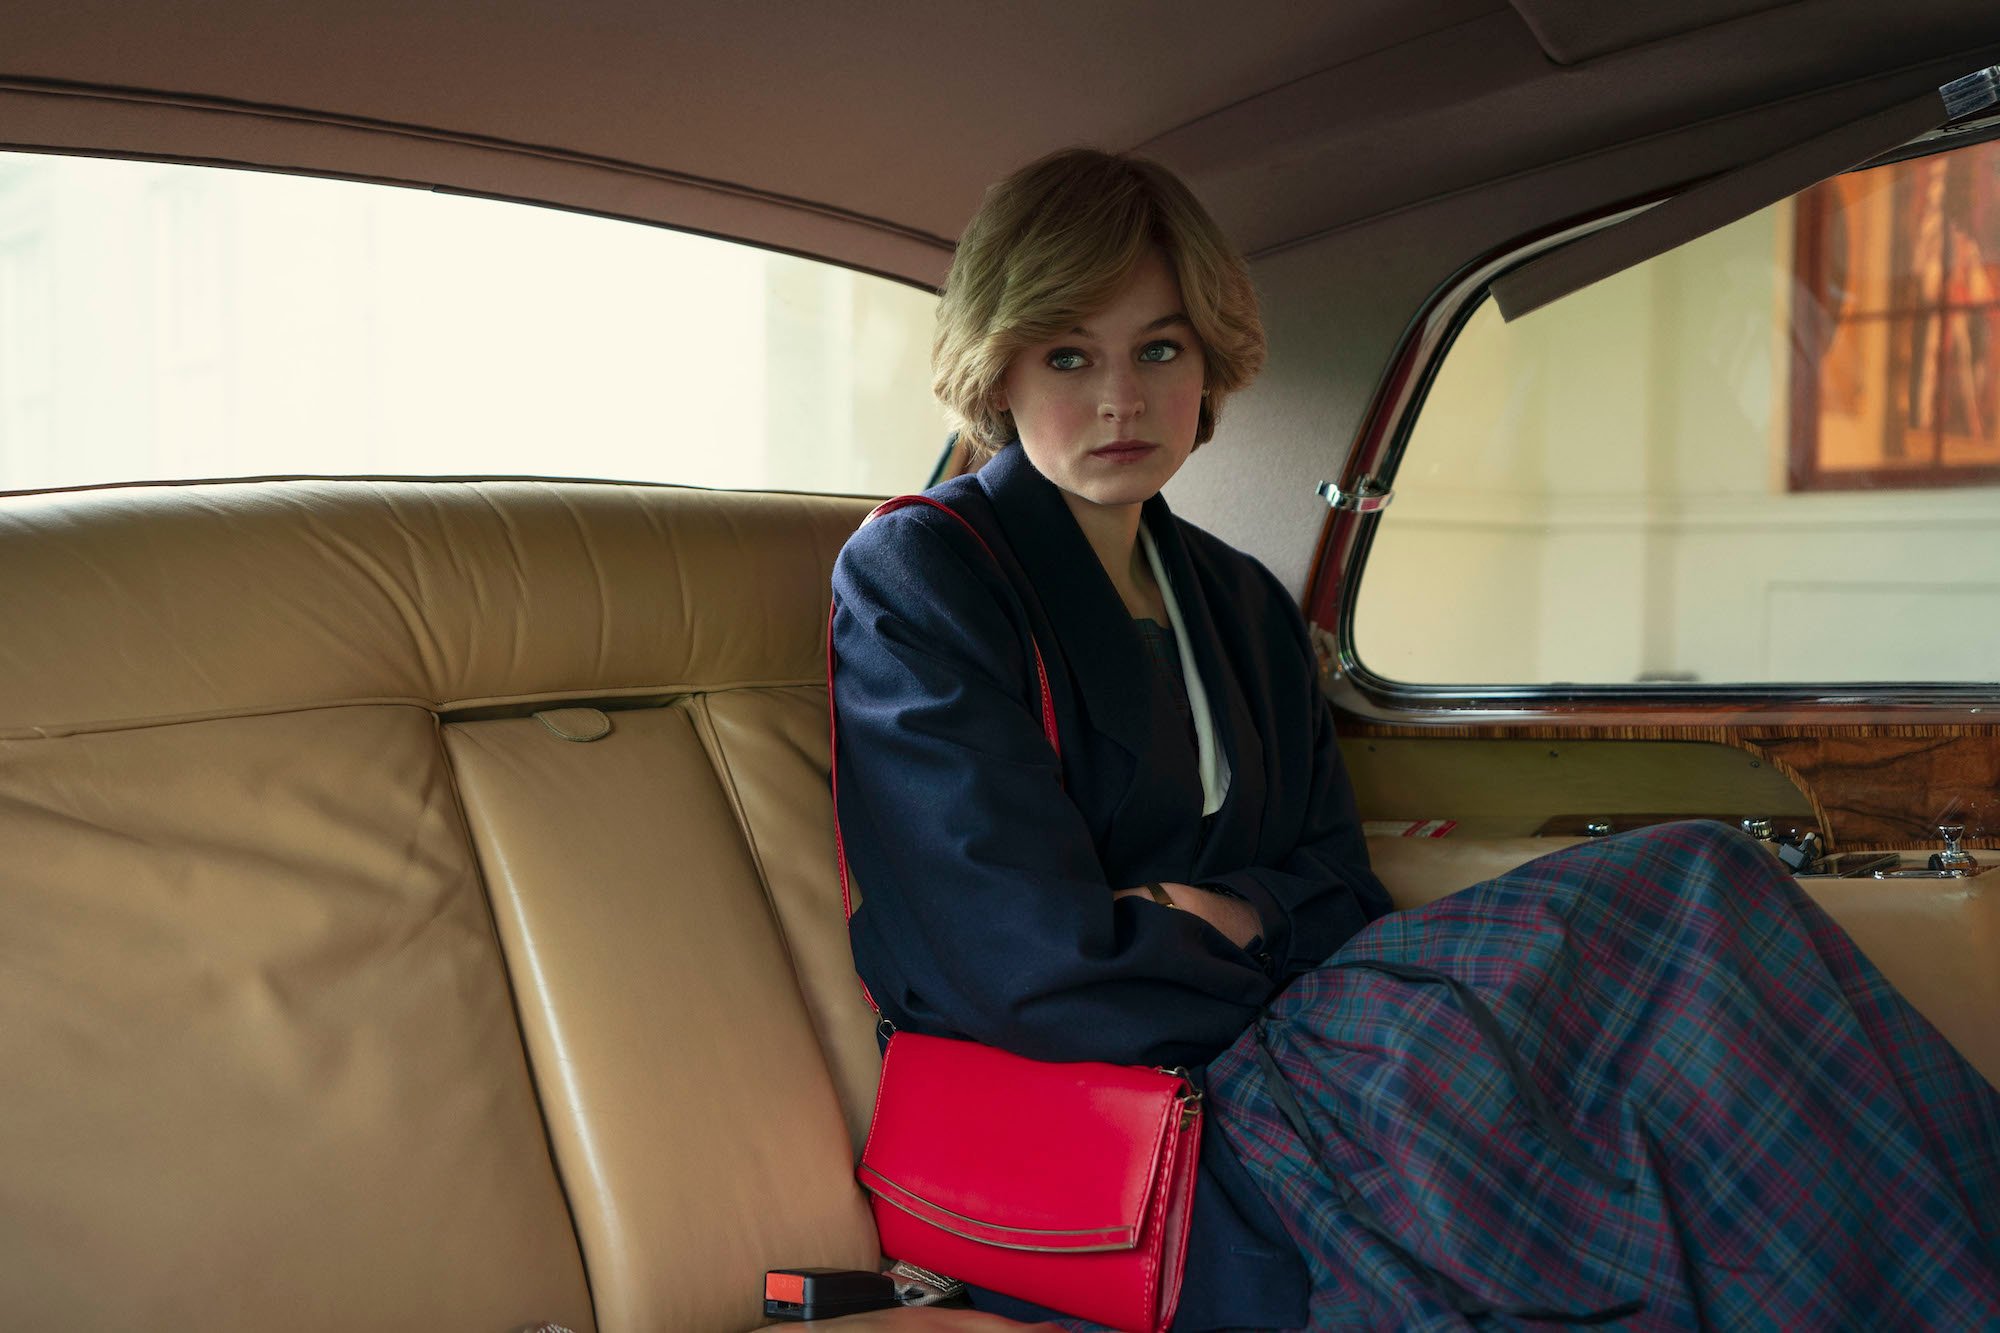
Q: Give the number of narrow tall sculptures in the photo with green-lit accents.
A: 0